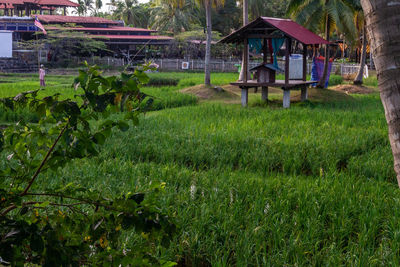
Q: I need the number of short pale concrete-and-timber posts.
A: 4